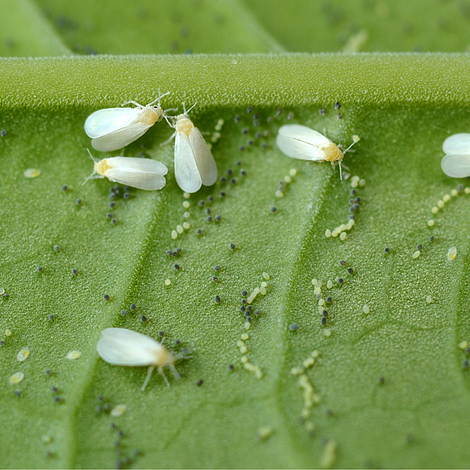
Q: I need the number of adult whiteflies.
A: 6